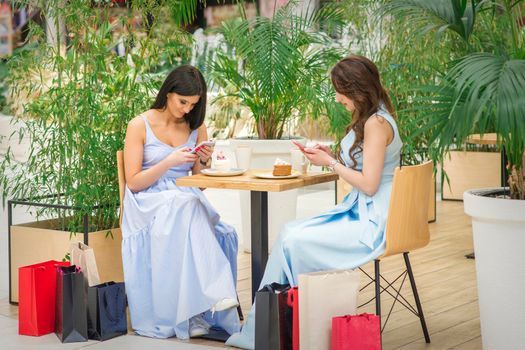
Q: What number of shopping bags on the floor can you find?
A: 8